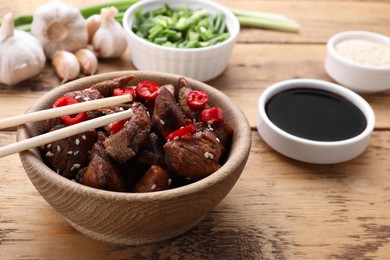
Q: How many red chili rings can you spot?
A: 7